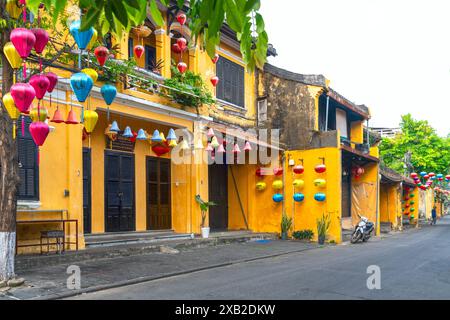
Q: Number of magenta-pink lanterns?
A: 6